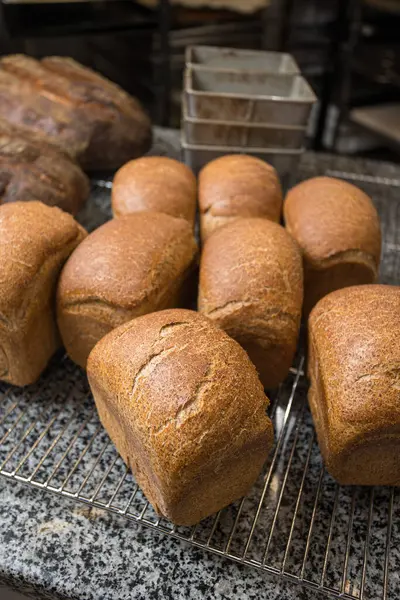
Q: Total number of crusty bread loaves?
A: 10